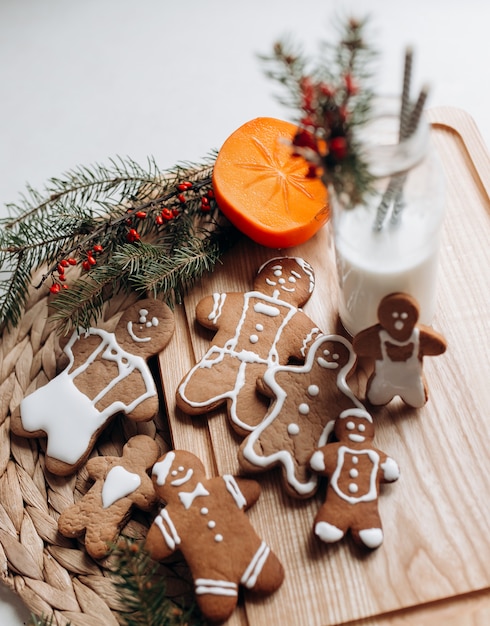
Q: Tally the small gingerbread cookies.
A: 3